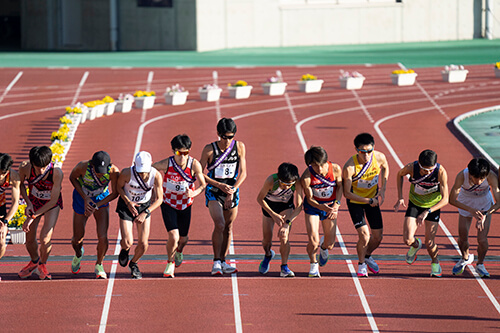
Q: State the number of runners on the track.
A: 11